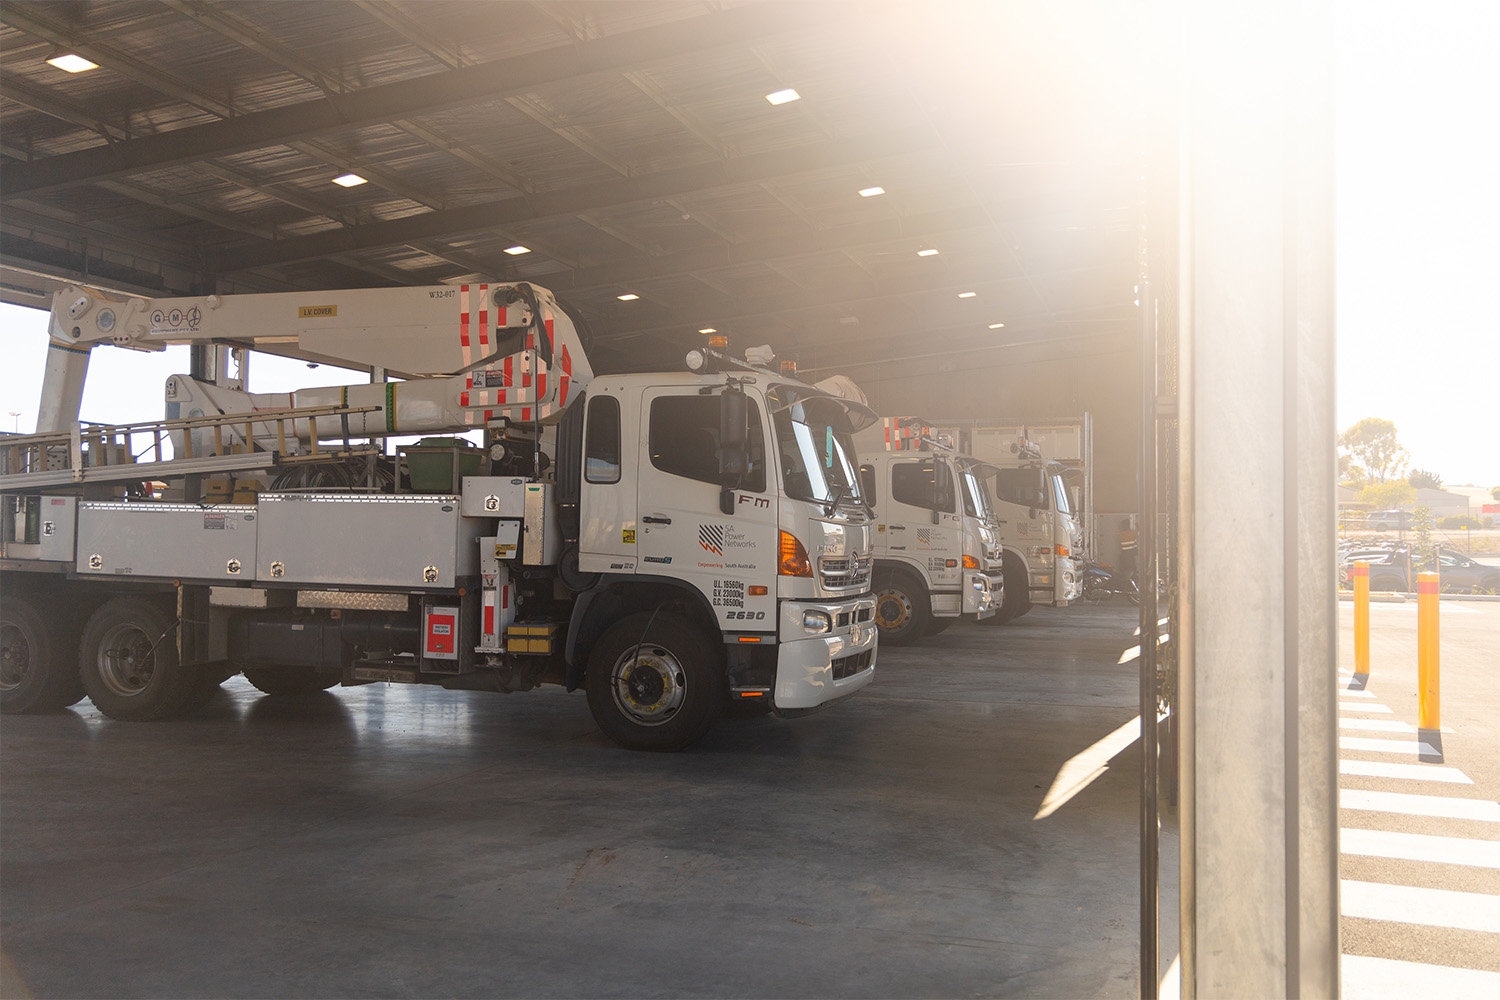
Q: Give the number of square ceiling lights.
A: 10